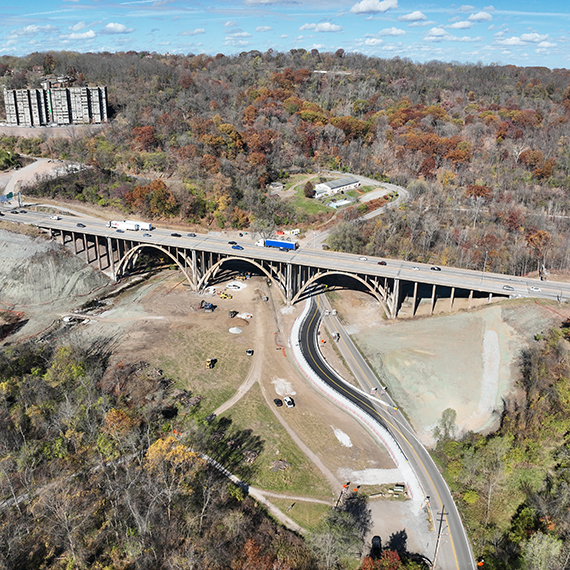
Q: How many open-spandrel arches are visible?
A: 3